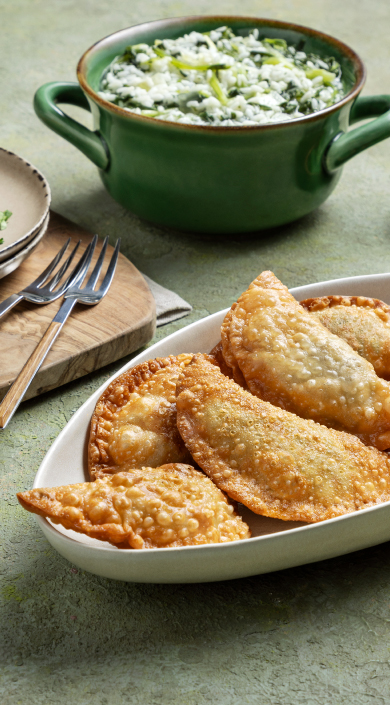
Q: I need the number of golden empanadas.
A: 5